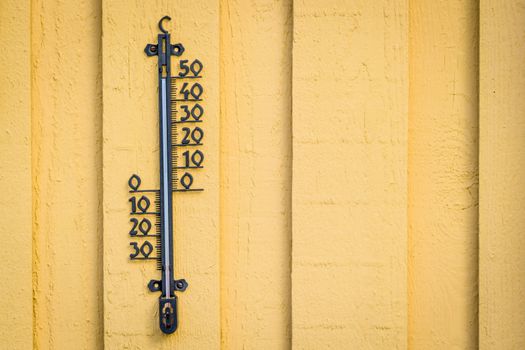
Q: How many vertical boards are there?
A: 7